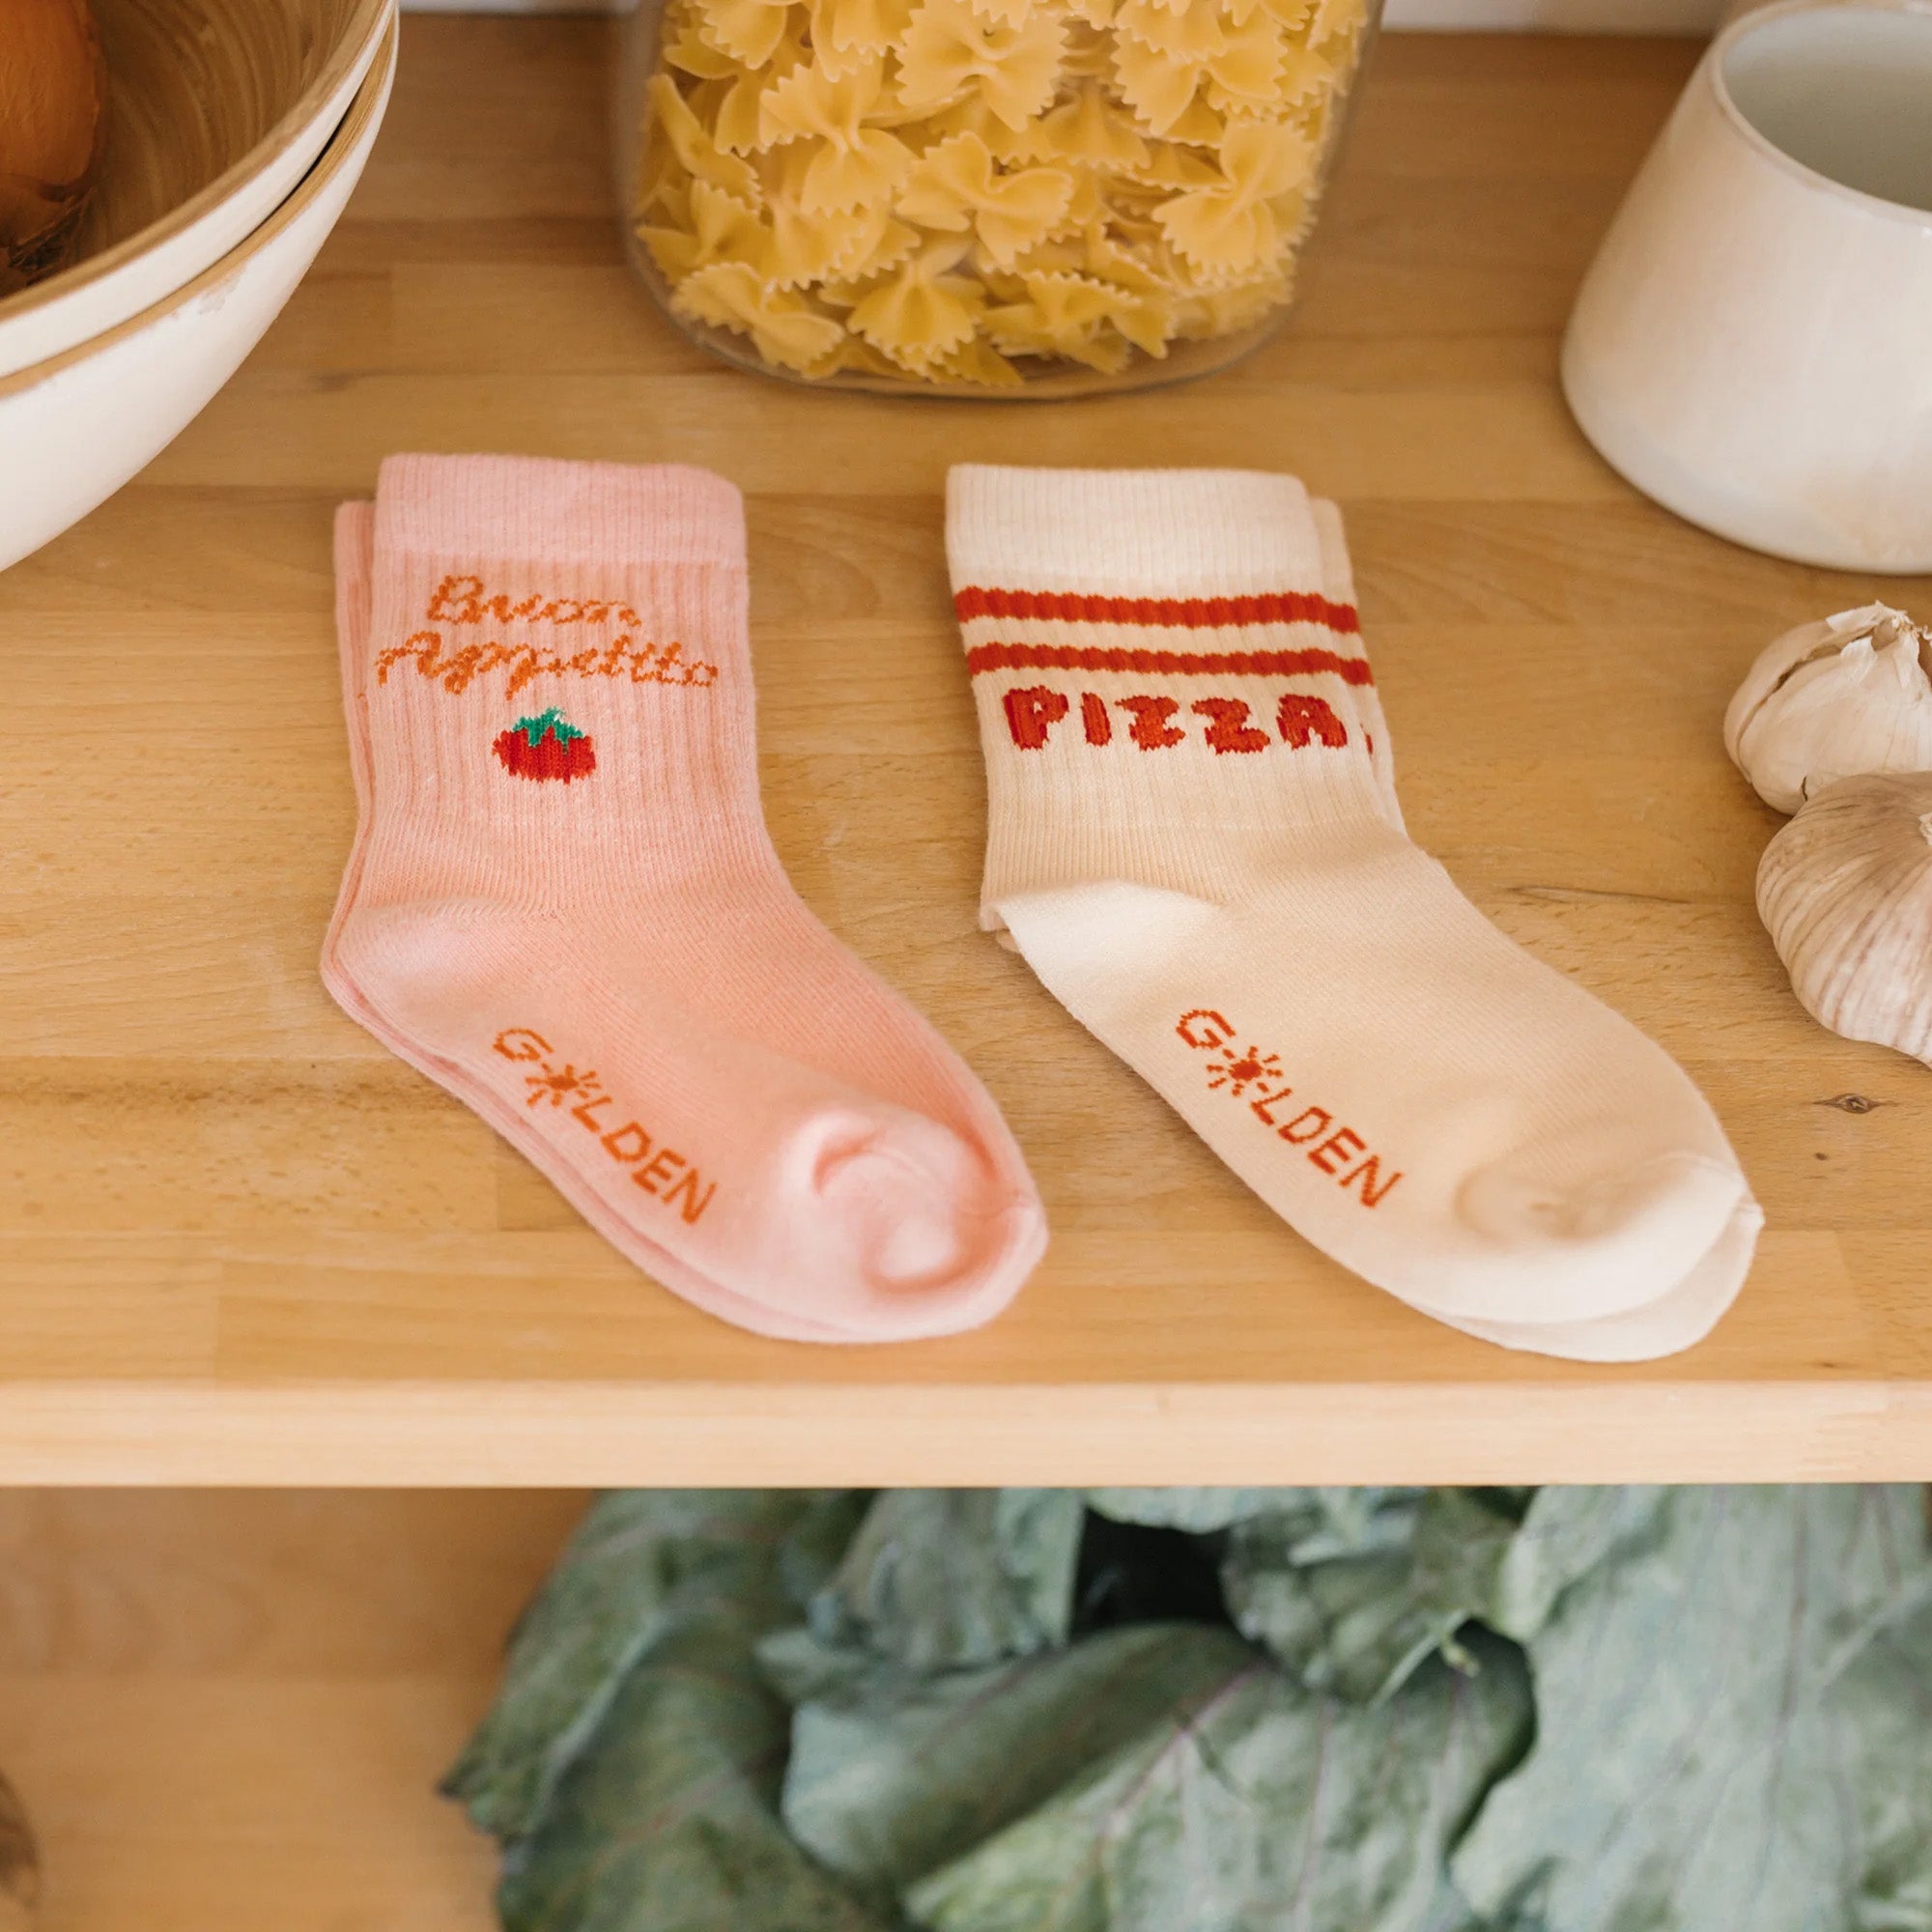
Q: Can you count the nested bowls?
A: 2